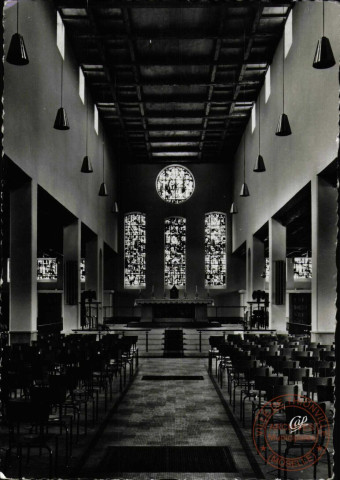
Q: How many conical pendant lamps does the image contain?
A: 10